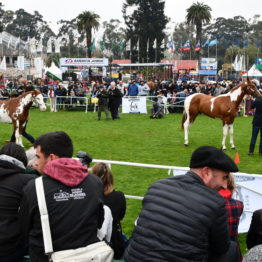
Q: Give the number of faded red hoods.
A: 1